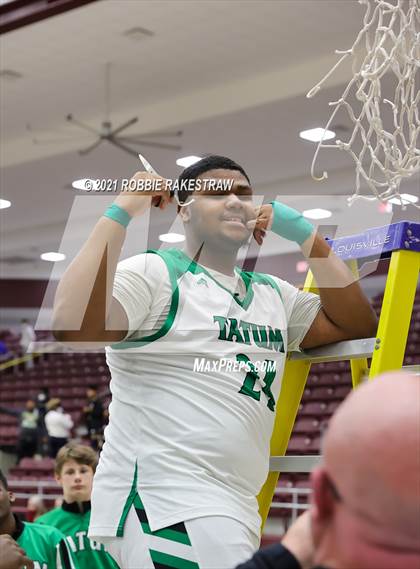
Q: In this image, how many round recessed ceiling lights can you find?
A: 8